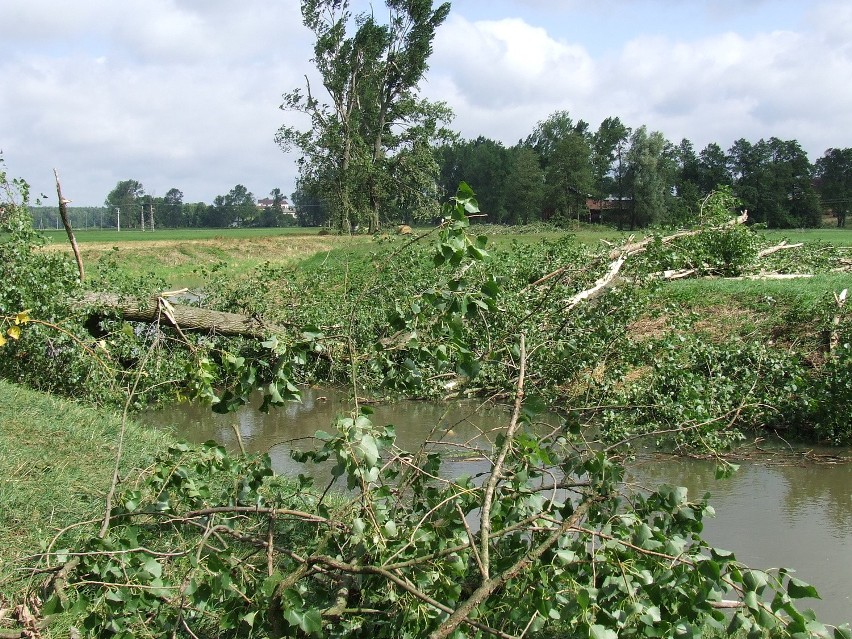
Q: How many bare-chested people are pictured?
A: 0